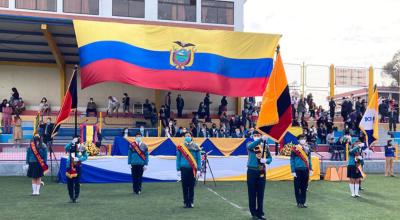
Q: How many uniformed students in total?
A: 7